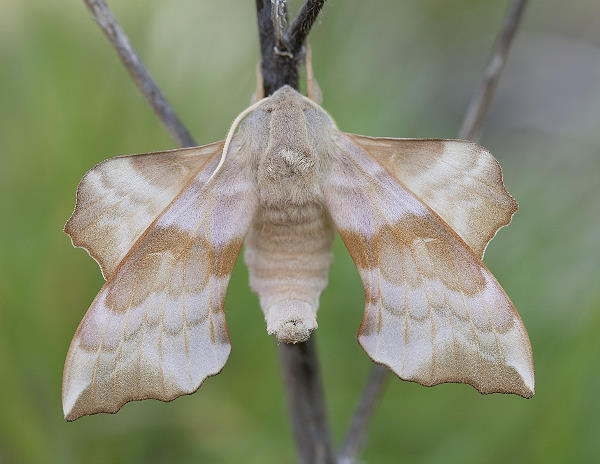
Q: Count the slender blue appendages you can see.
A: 0